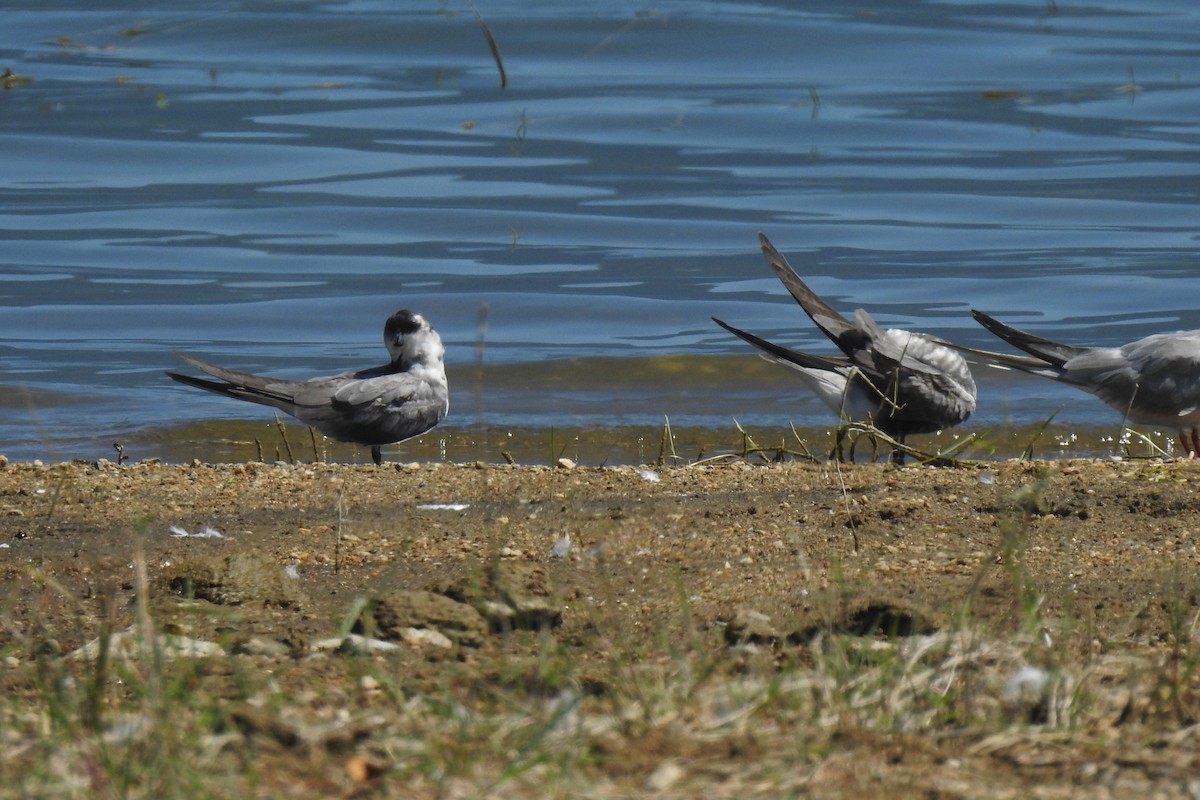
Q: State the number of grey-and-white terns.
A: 3